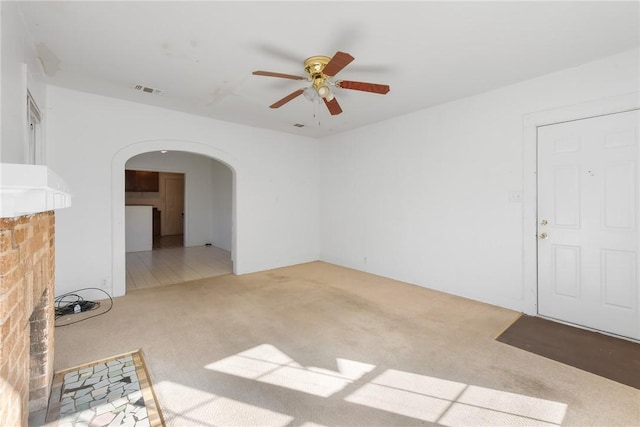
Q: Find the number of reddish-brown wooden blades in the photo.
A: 5